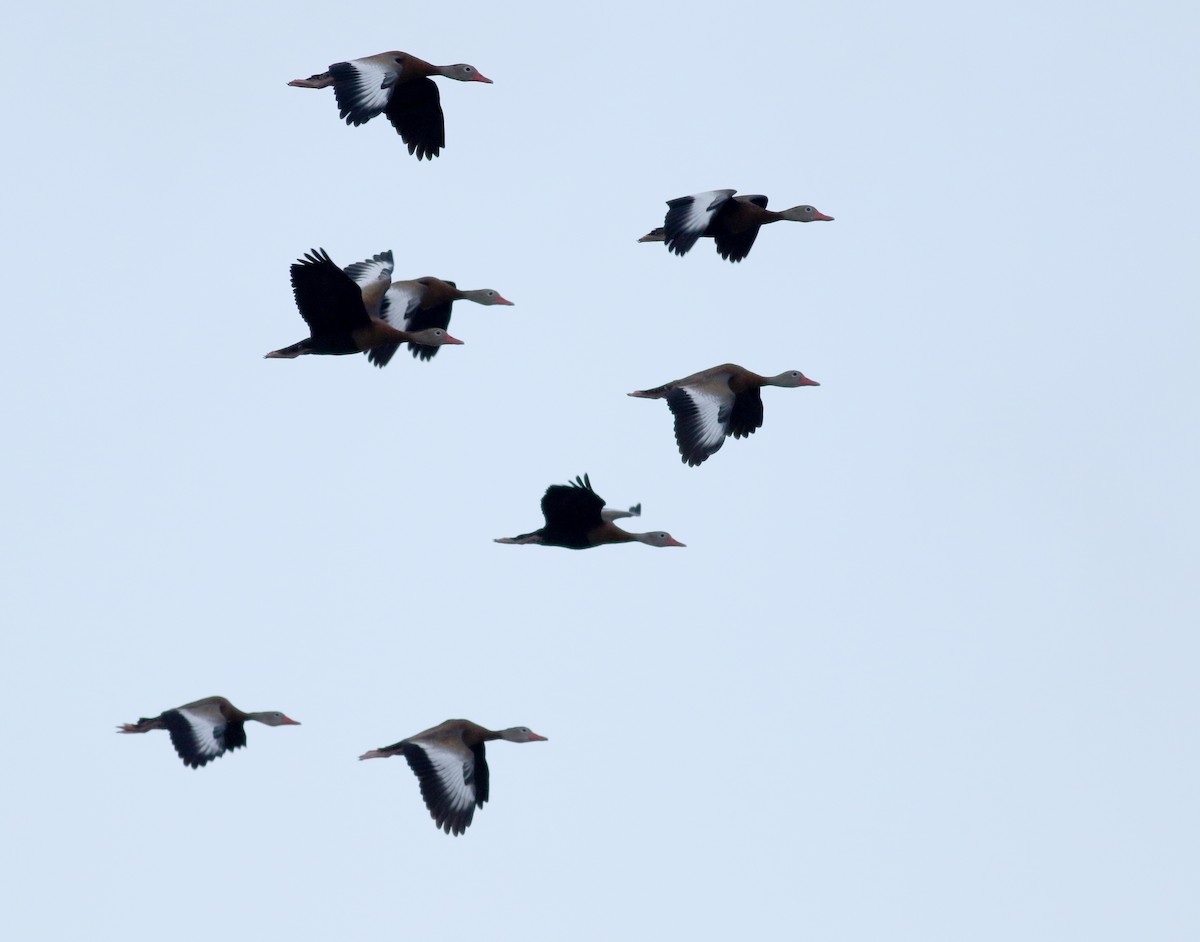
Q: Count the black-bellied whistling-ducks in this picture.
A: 8